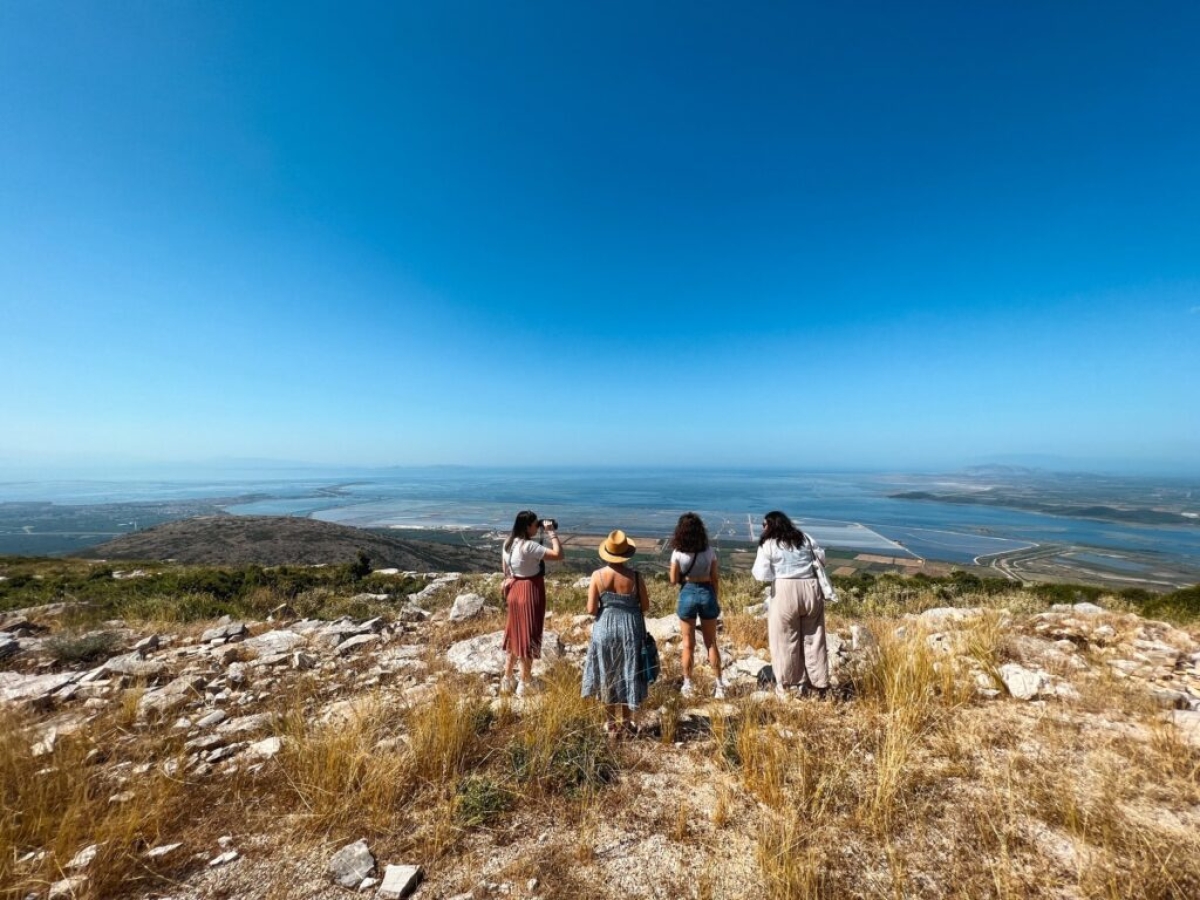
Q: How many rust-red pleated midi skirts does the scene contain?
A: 1